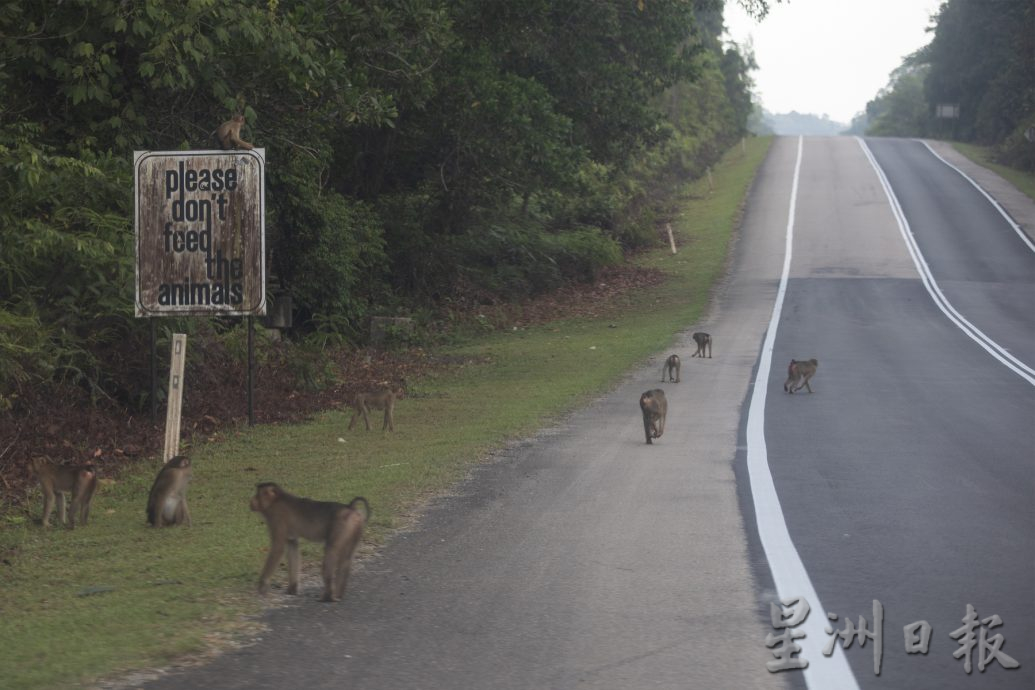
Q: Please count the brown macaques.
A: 9